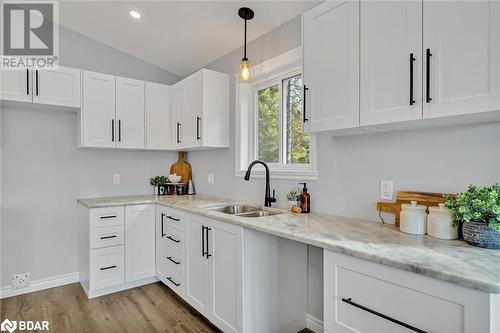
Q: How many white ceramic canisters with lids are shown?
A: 2